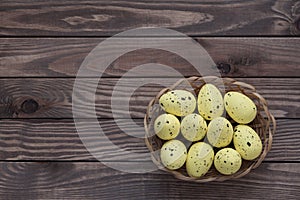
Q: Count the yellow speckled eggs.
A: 10